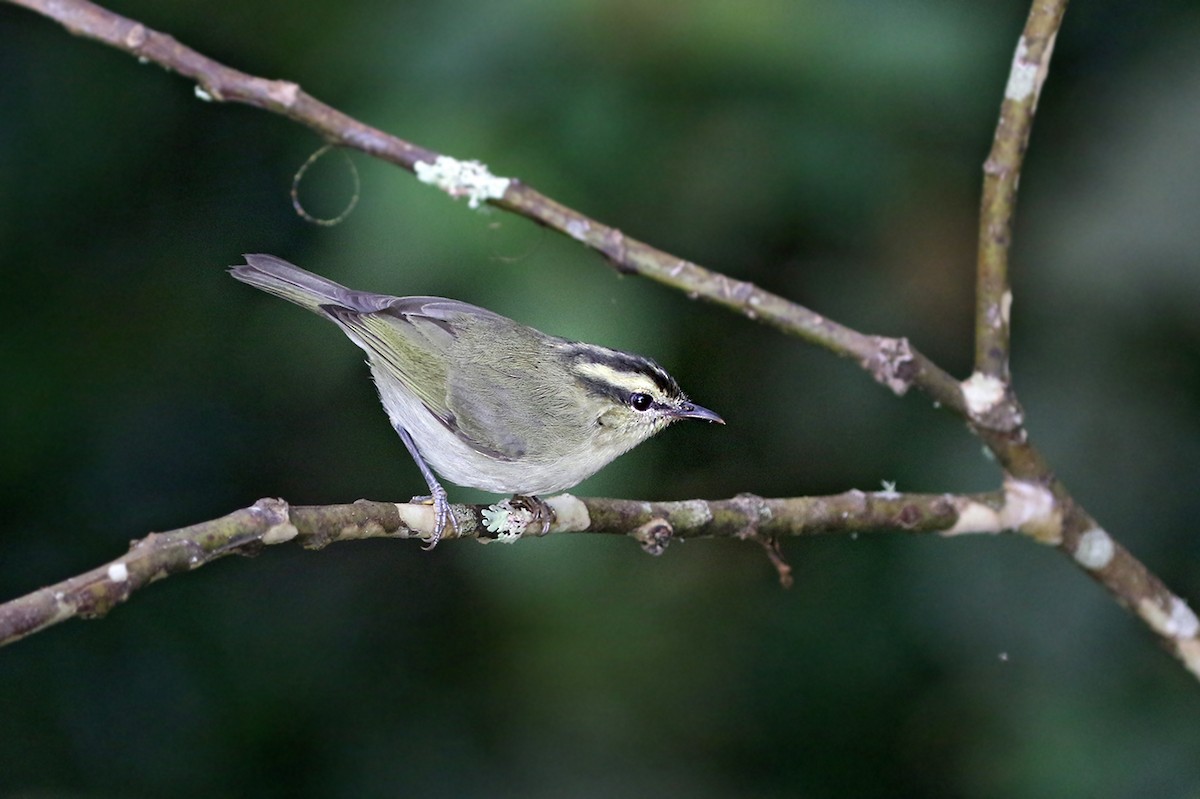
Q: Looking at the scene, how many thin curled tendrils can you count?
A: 1